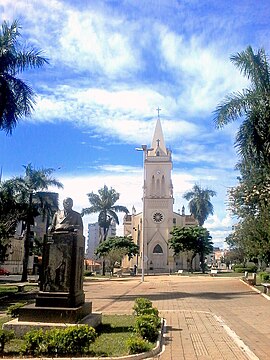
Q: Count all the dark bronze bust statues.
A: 1